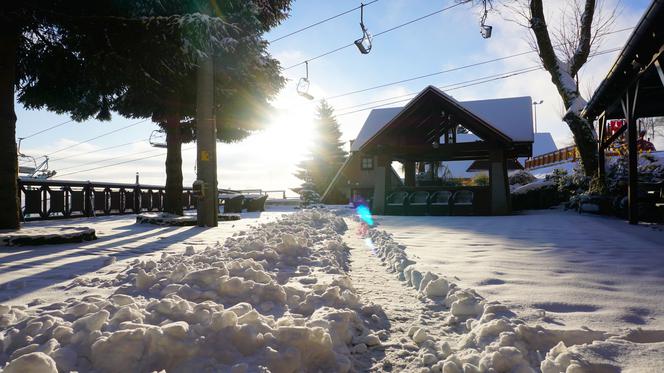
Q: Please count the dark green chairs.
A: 4